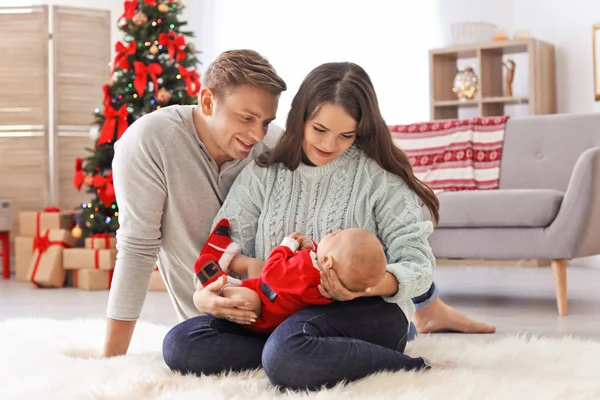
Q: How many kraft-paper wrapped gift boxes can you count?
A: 7